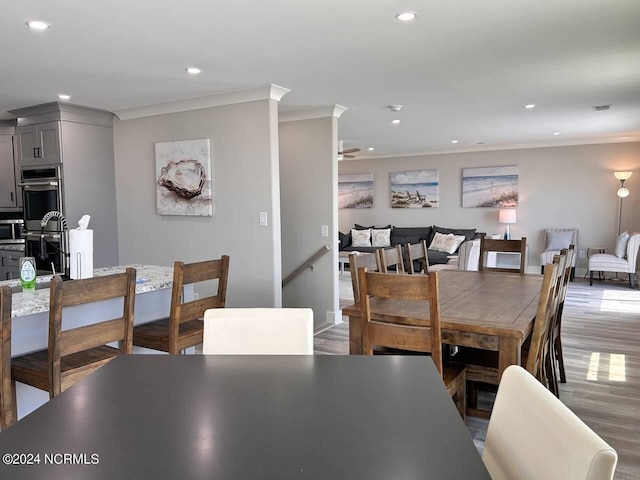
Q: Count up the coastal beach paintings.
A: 3